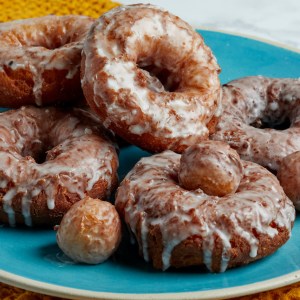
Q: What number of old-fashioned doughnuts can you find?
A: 5